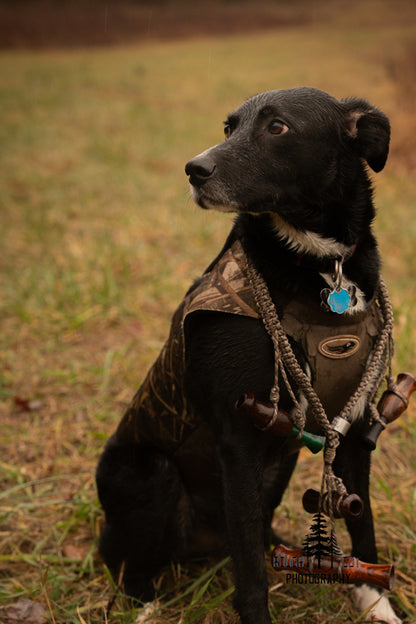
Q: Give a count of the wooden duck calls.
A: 4